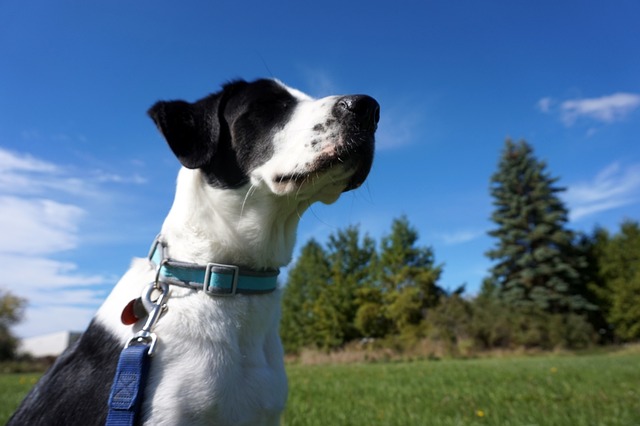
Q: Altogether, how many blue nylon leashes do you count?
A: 1